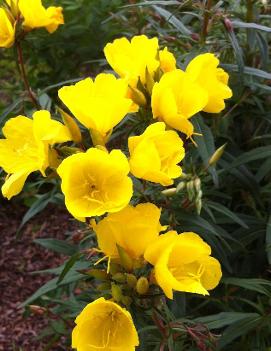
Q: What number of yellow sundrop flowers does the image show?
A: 12